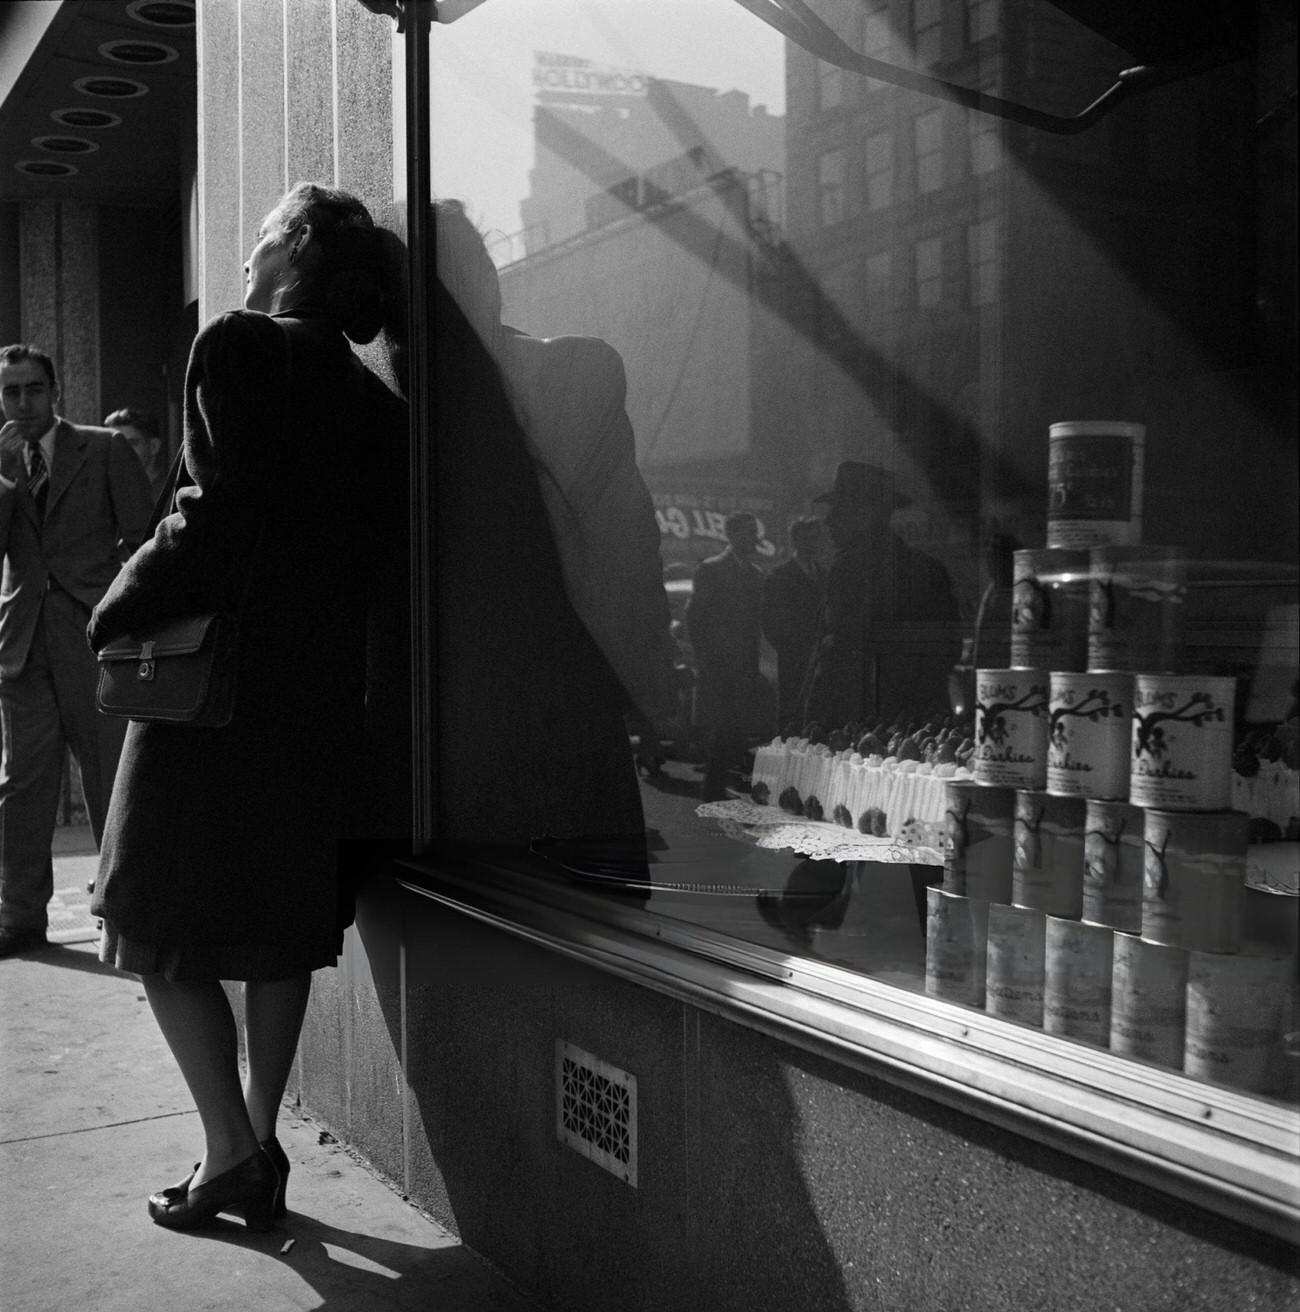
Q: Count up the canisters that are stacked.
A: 15